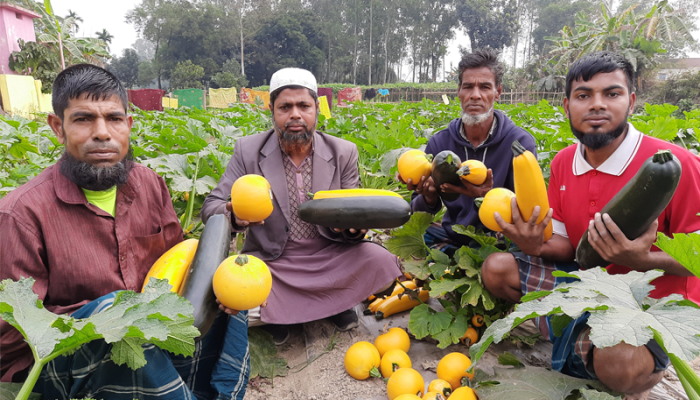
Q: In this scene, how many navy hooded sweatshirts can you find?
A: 1